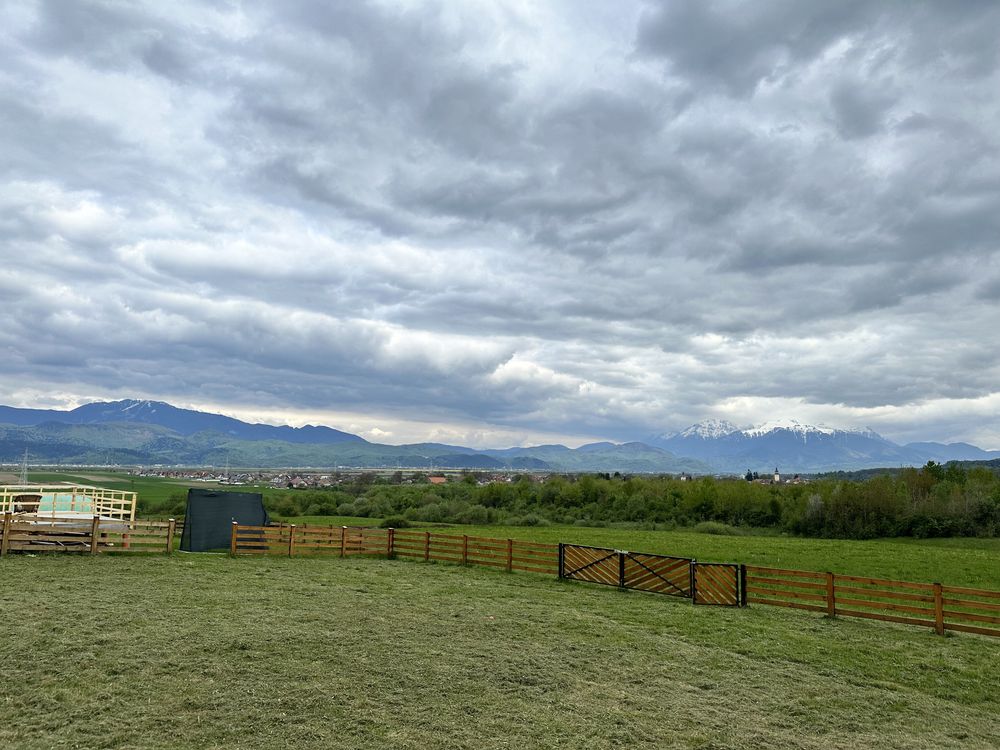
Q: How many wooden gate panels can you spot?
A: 3